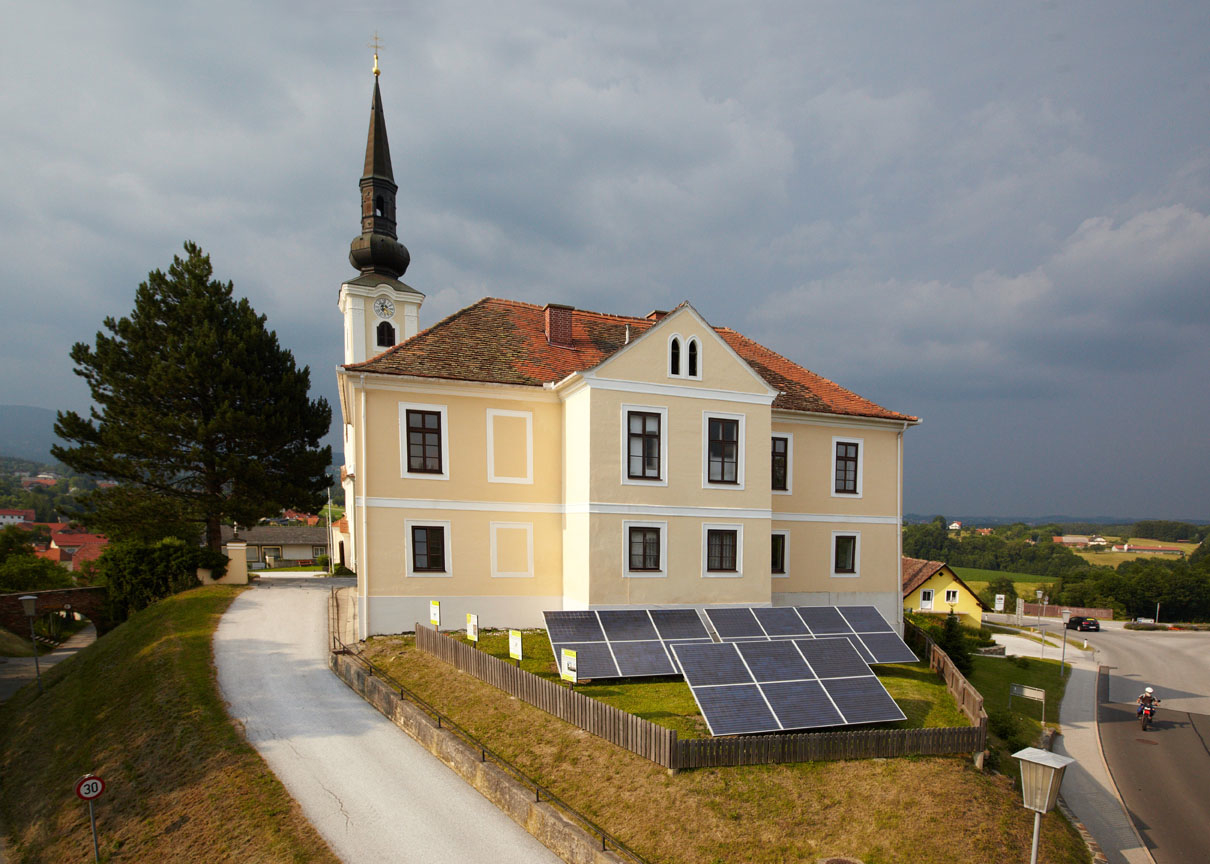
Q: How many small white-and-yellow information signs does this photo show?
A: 4